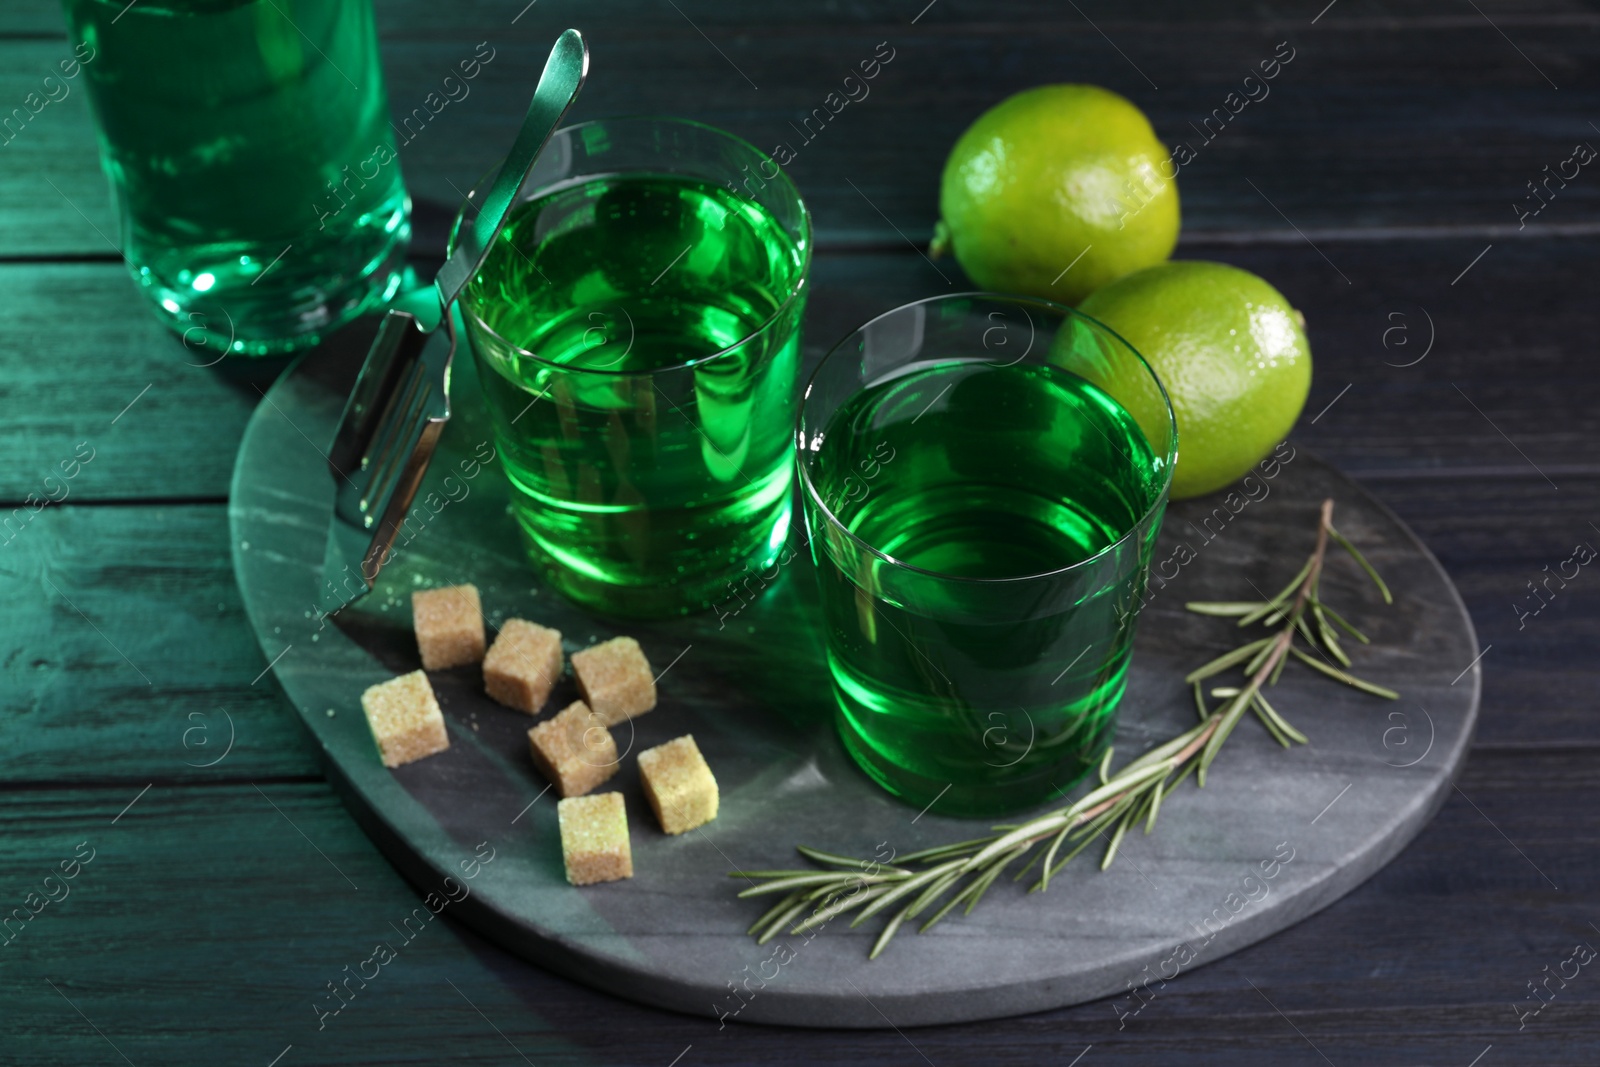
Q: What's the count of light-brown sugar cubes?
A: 7